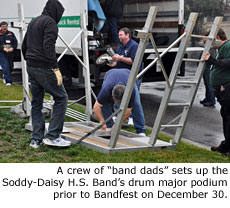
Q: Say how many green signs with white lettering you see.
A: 1